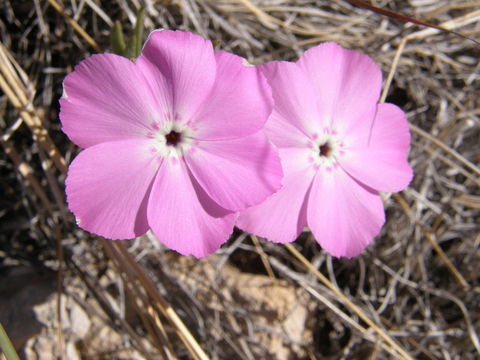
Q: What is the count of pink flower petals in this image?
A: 11